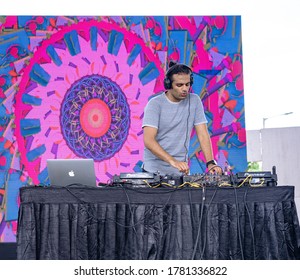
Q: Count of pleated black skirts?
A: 1